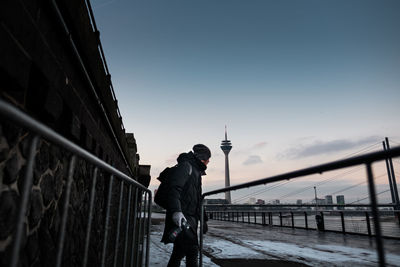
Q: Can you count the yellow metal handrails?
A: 0